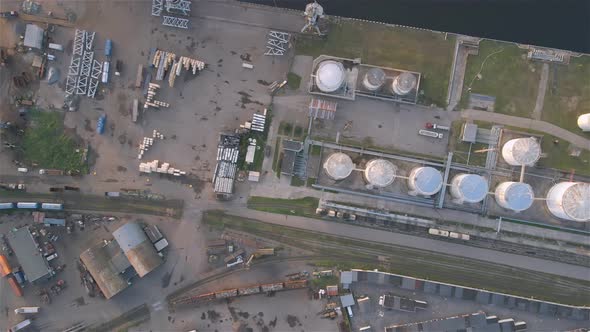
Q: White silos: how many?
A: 11